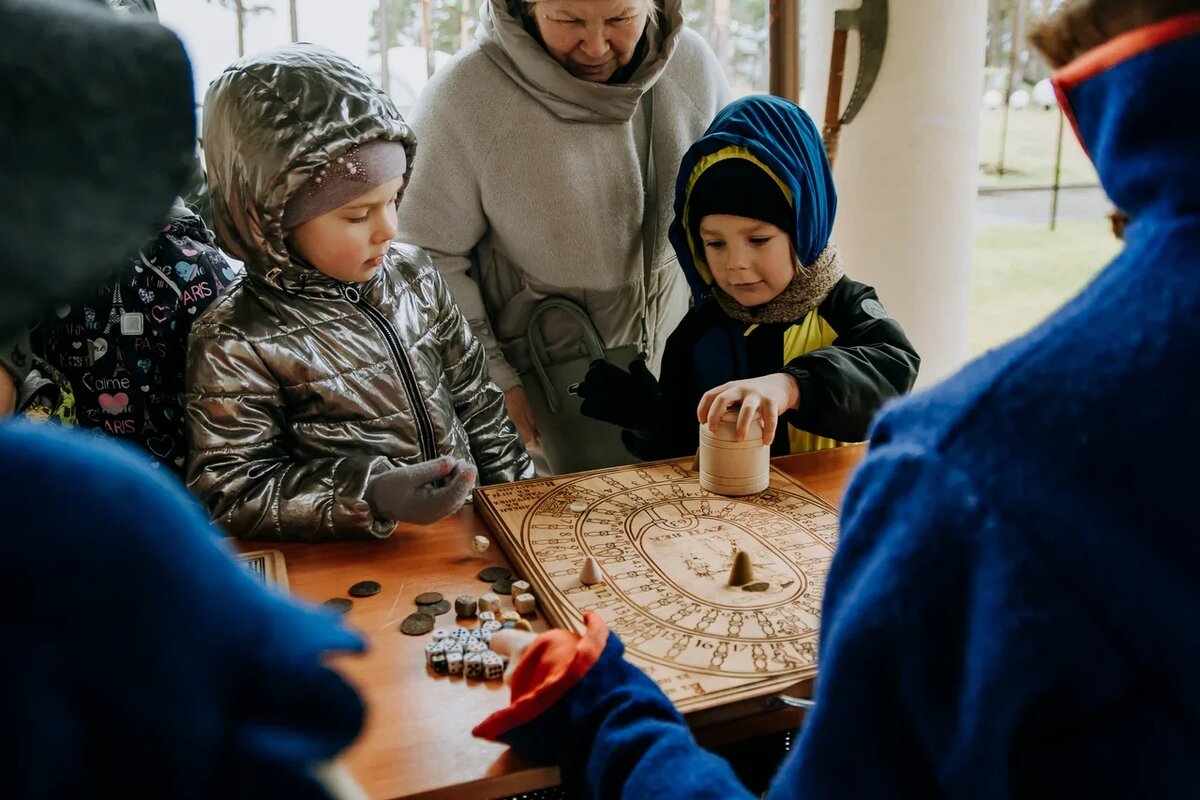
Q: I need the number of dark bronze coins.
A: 7